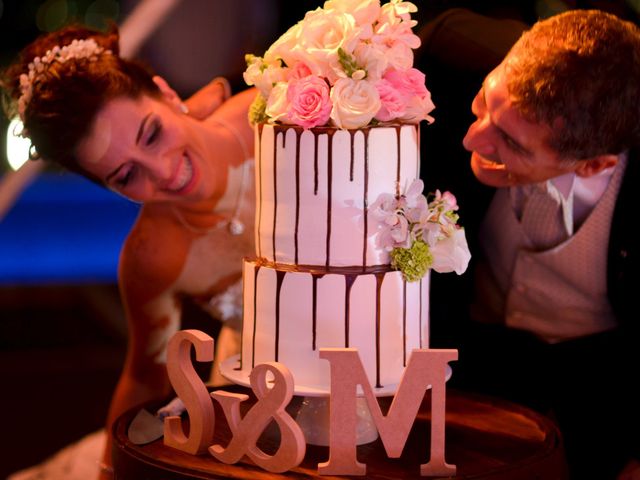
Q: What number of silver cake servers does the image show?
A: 1